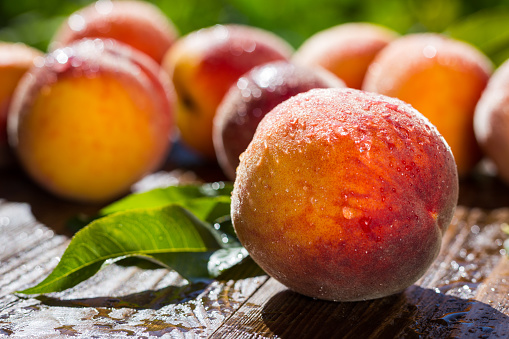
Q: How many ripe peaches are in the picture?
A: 9